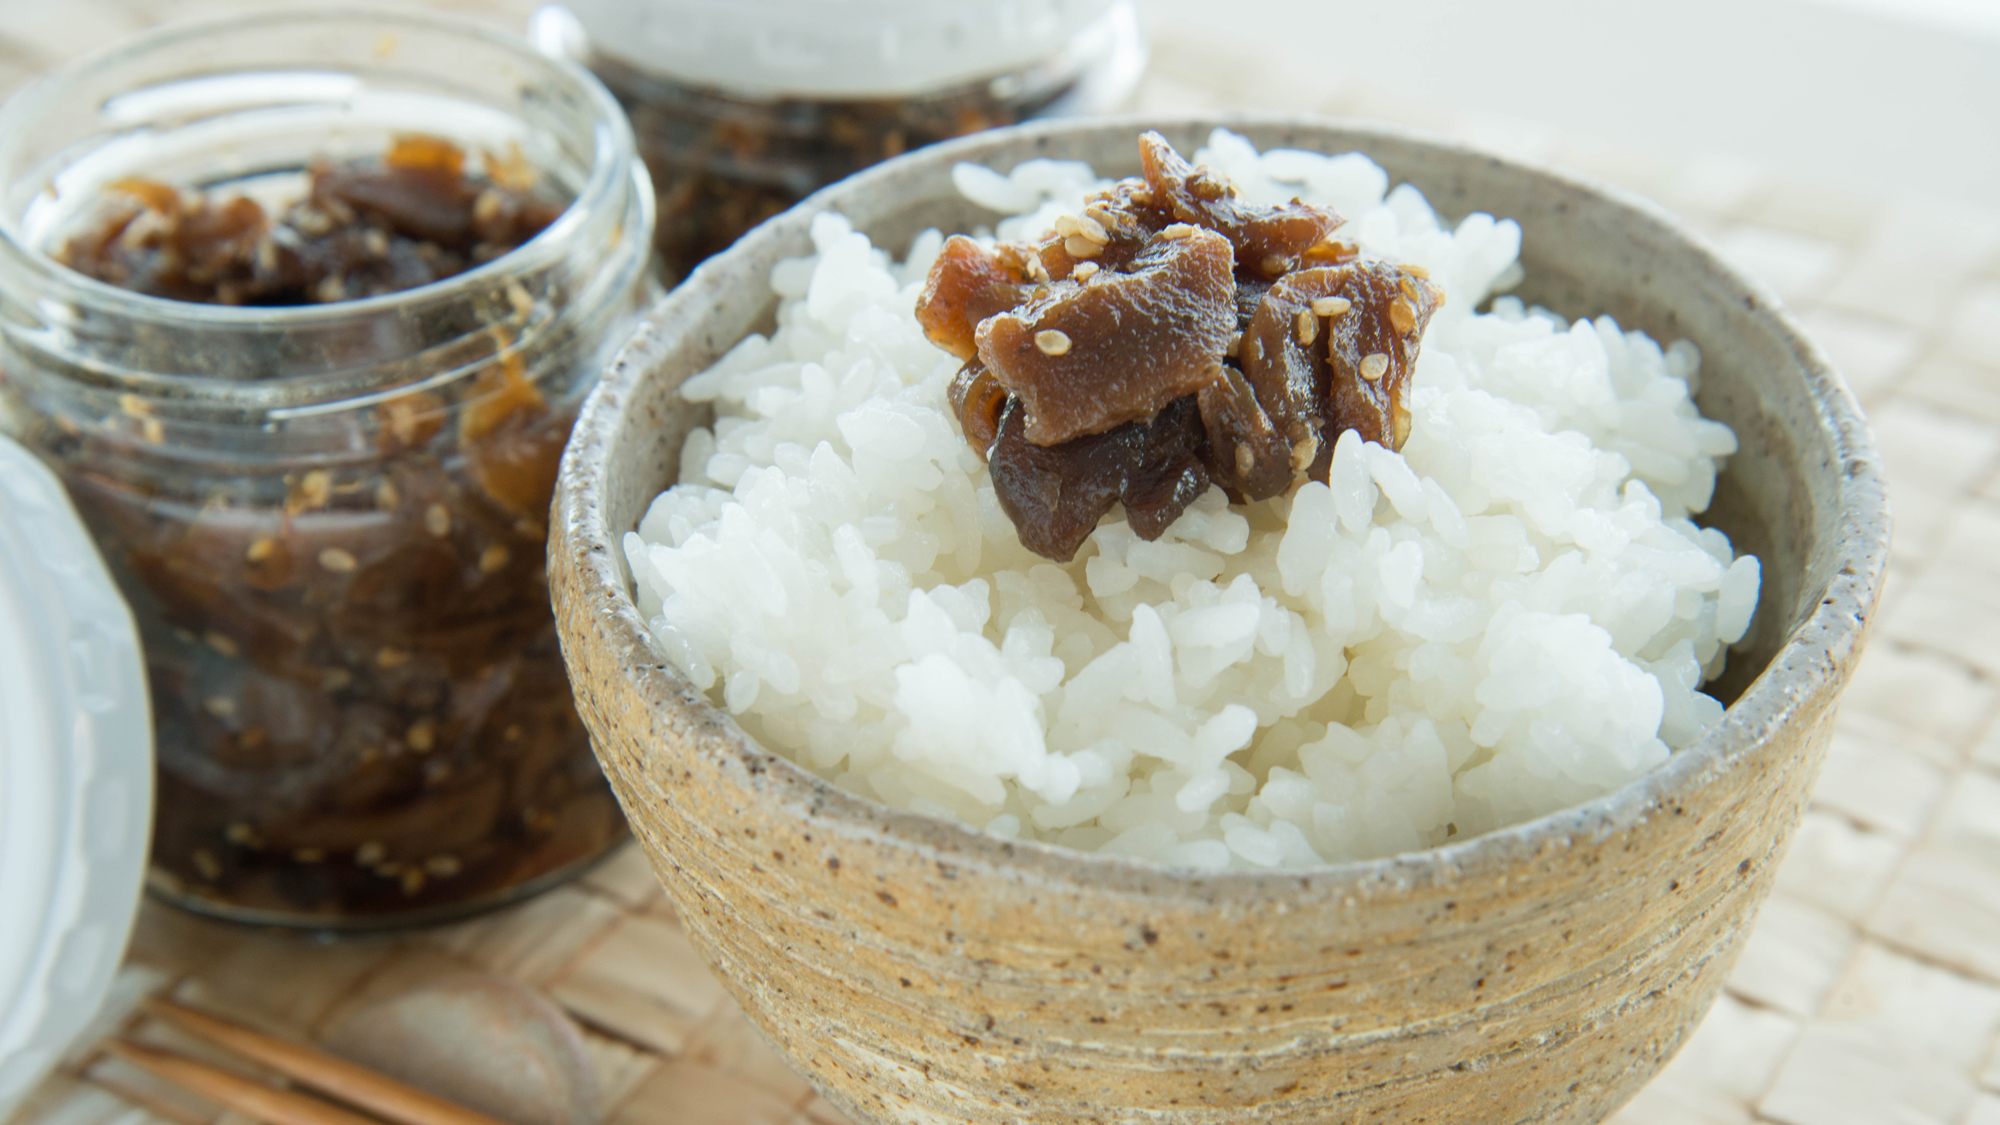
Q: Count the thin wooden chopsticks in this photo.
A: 2